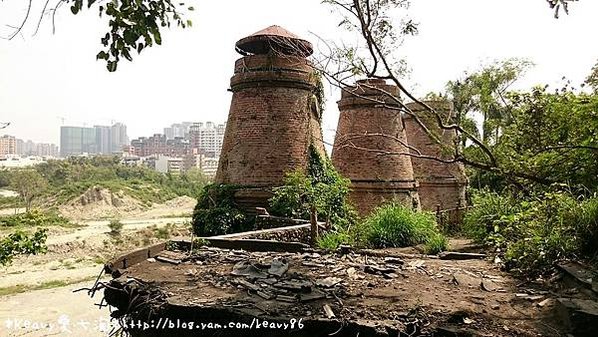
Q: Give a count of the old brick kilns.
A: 3